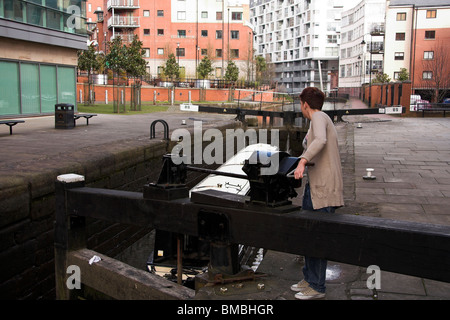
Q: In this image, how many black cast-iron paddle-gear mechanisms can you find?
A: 2